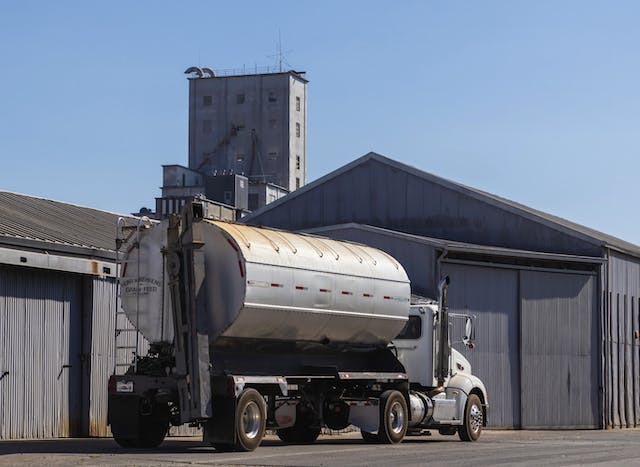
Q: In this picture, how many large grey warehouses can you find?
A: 2